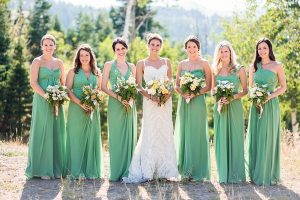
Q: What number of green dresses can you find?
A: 6